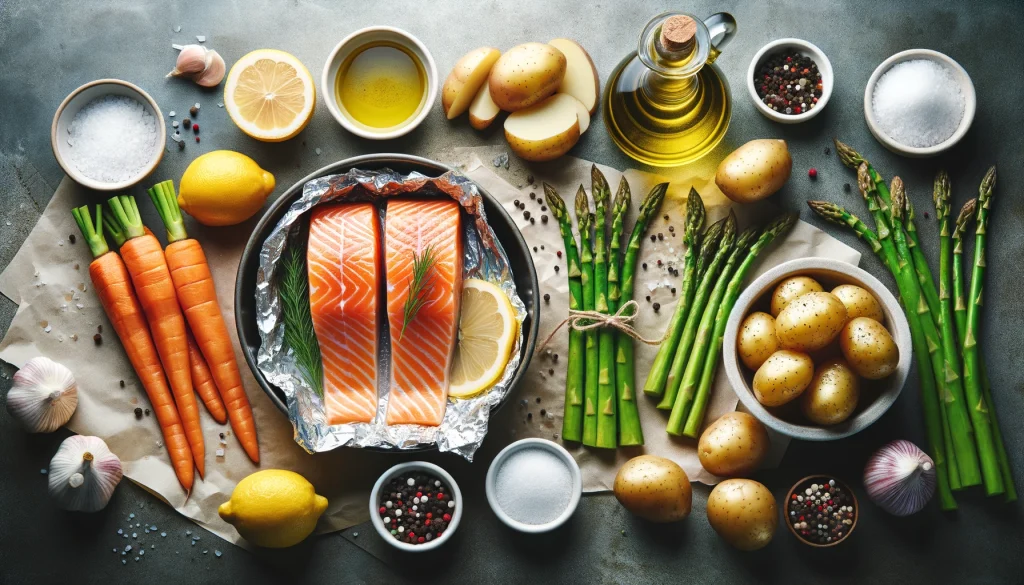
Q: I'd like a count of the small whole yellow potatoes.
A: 12